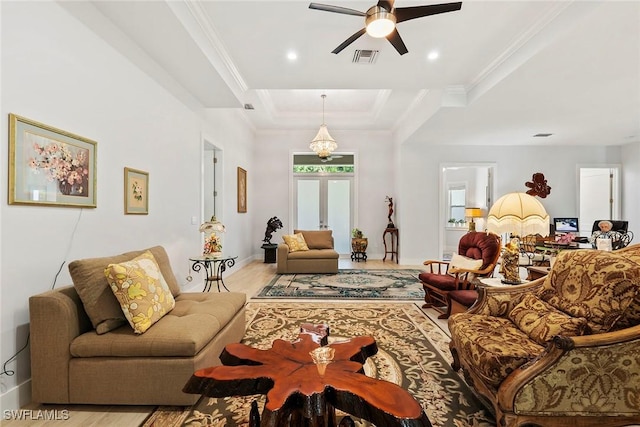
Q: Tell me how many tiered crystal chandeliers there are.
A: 1